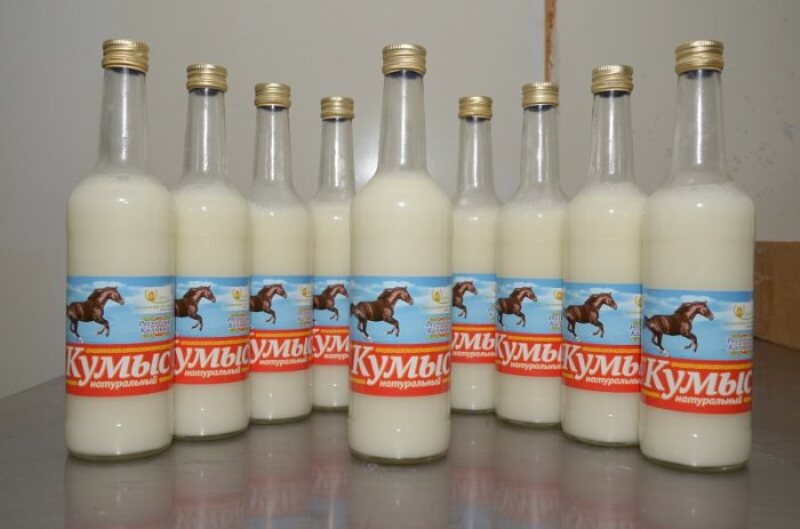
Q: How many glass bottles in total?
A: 9